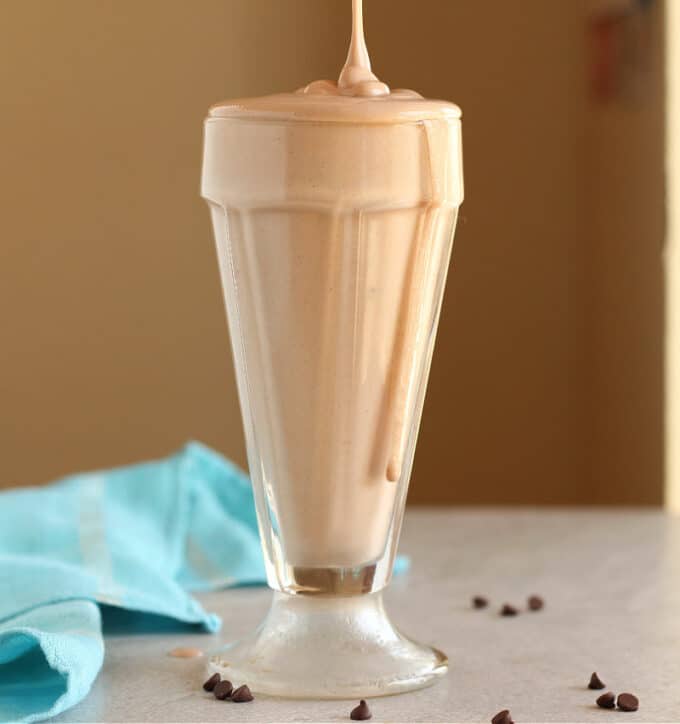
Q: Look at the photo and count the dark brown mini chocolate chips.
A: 11